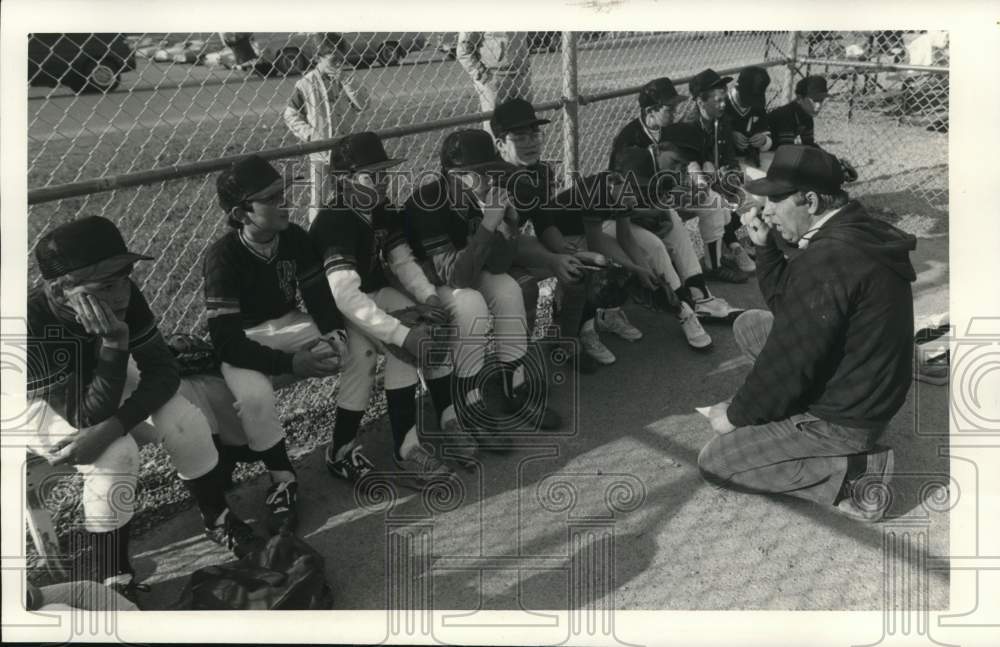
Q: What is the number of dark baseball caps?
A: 12